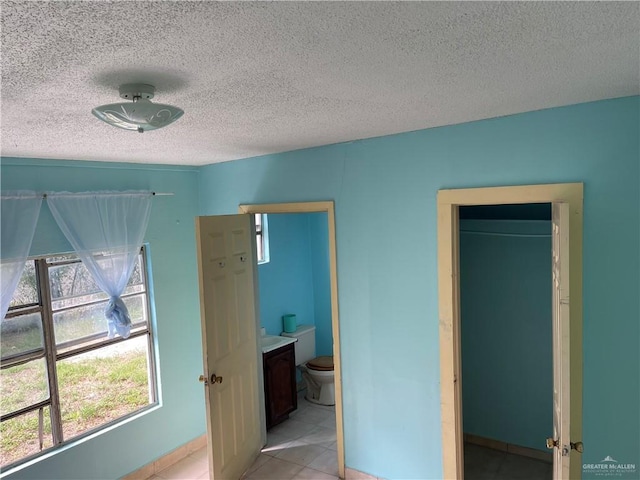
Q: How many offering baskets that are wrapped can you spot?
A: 0